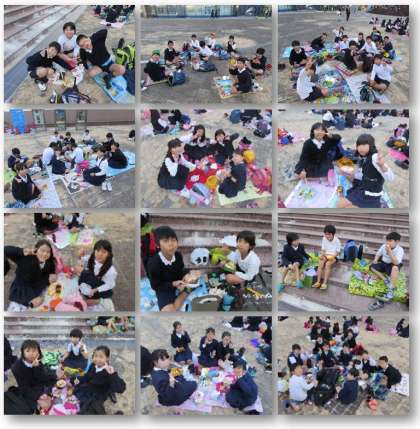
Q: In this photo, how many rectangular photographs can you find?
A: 12